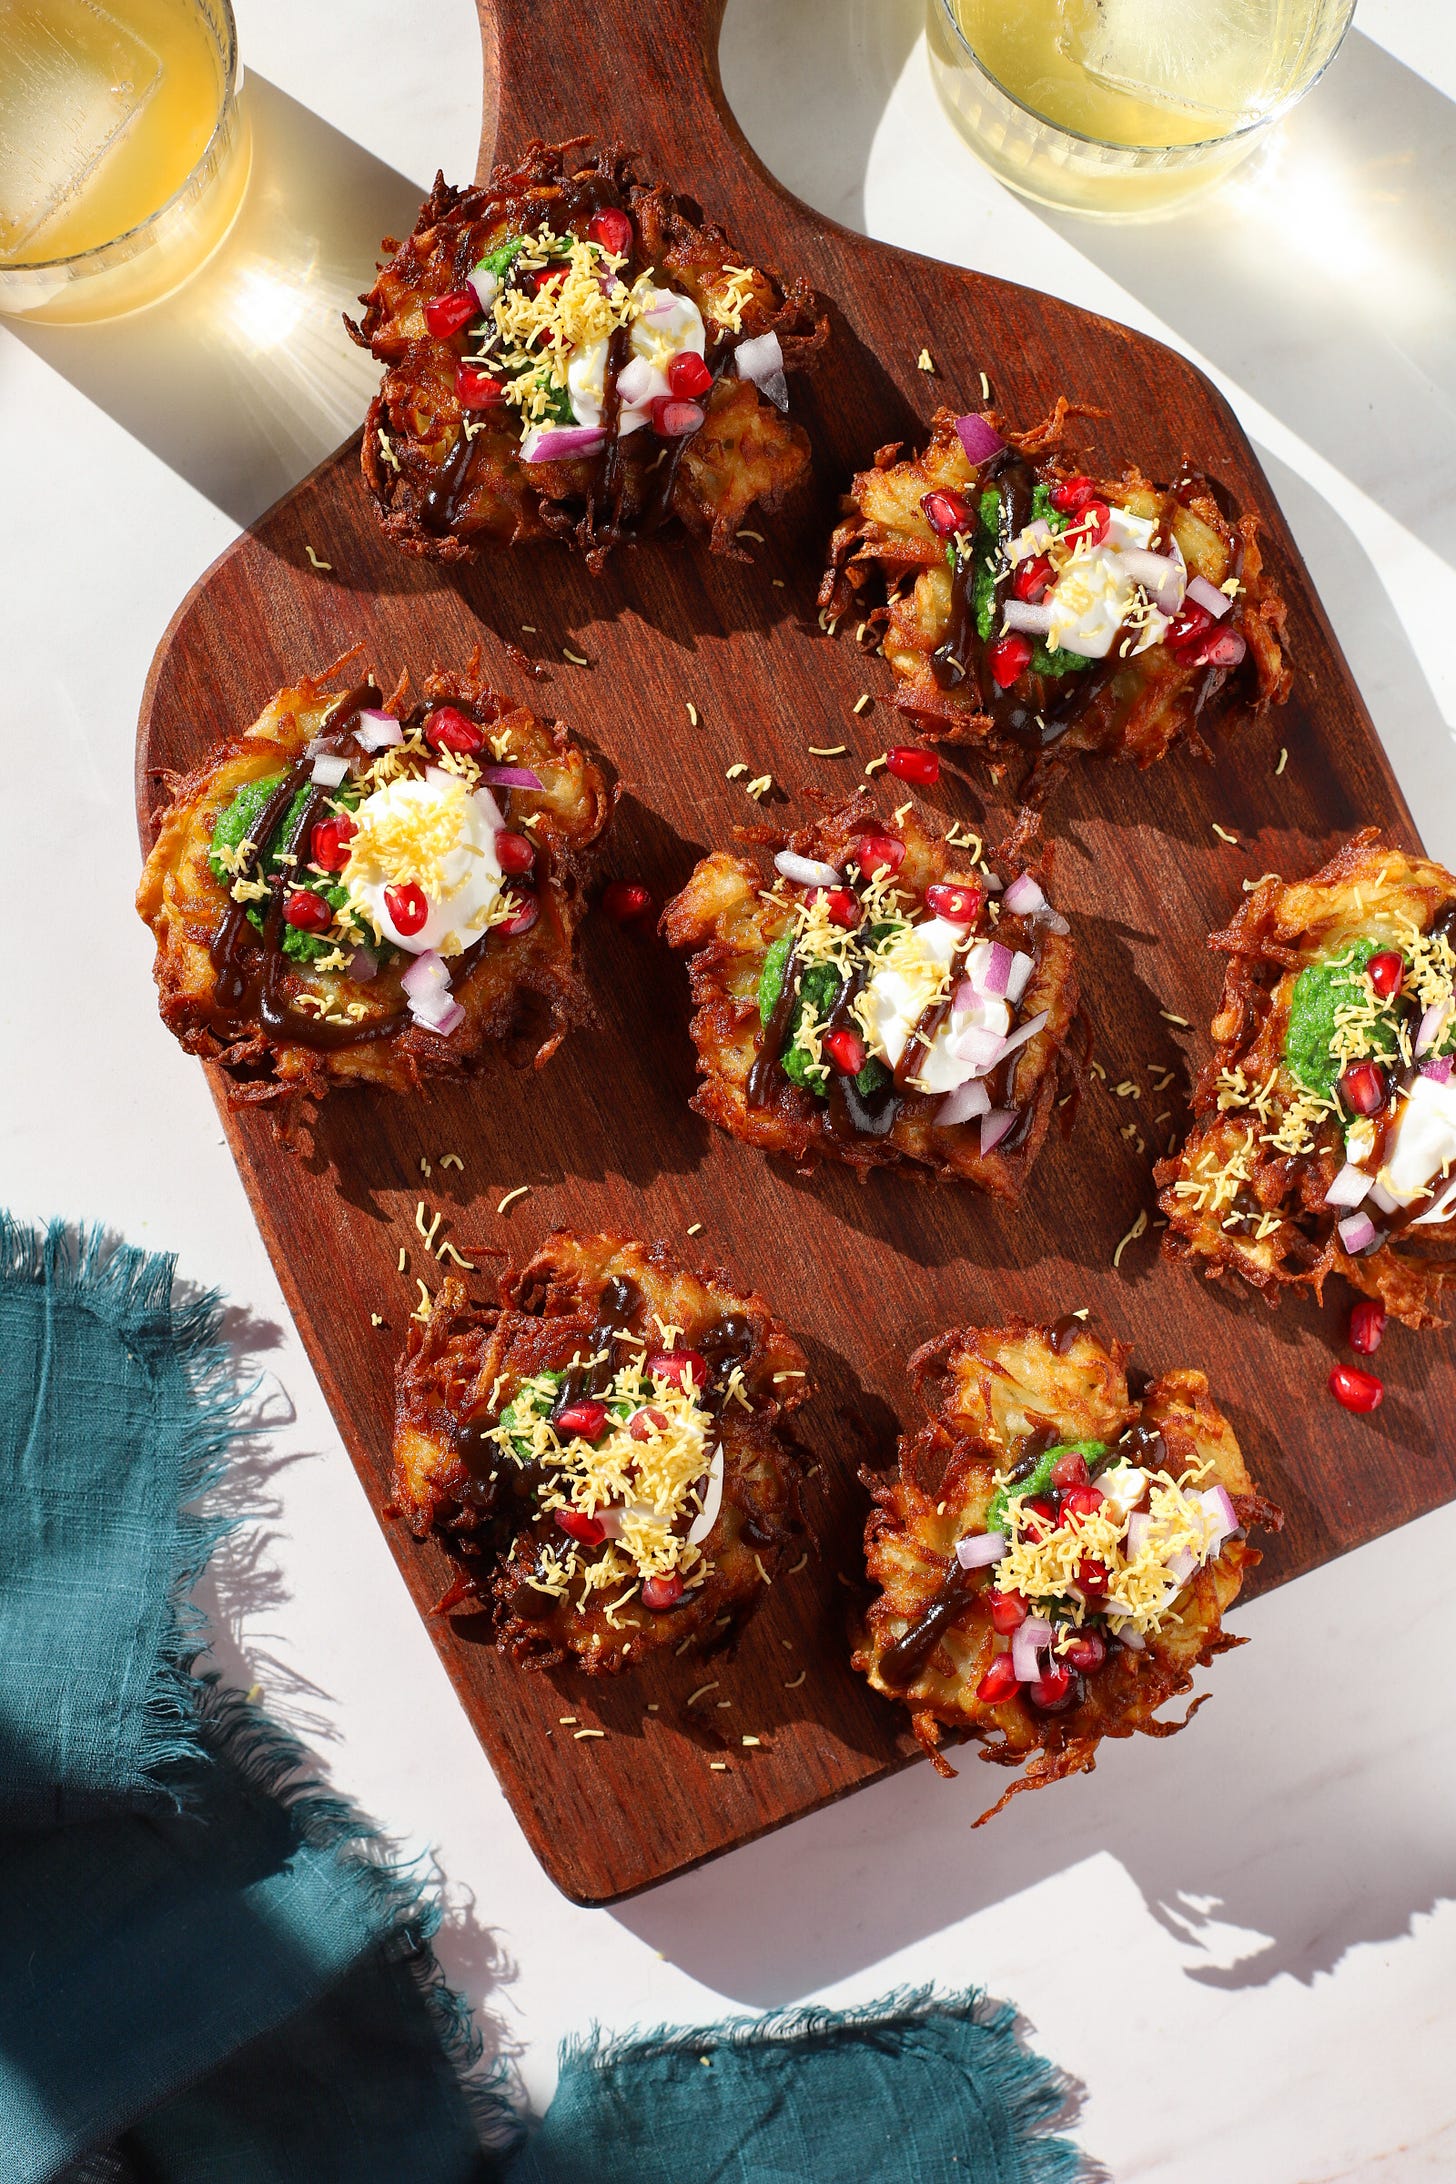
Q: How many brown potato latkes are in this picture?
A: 7